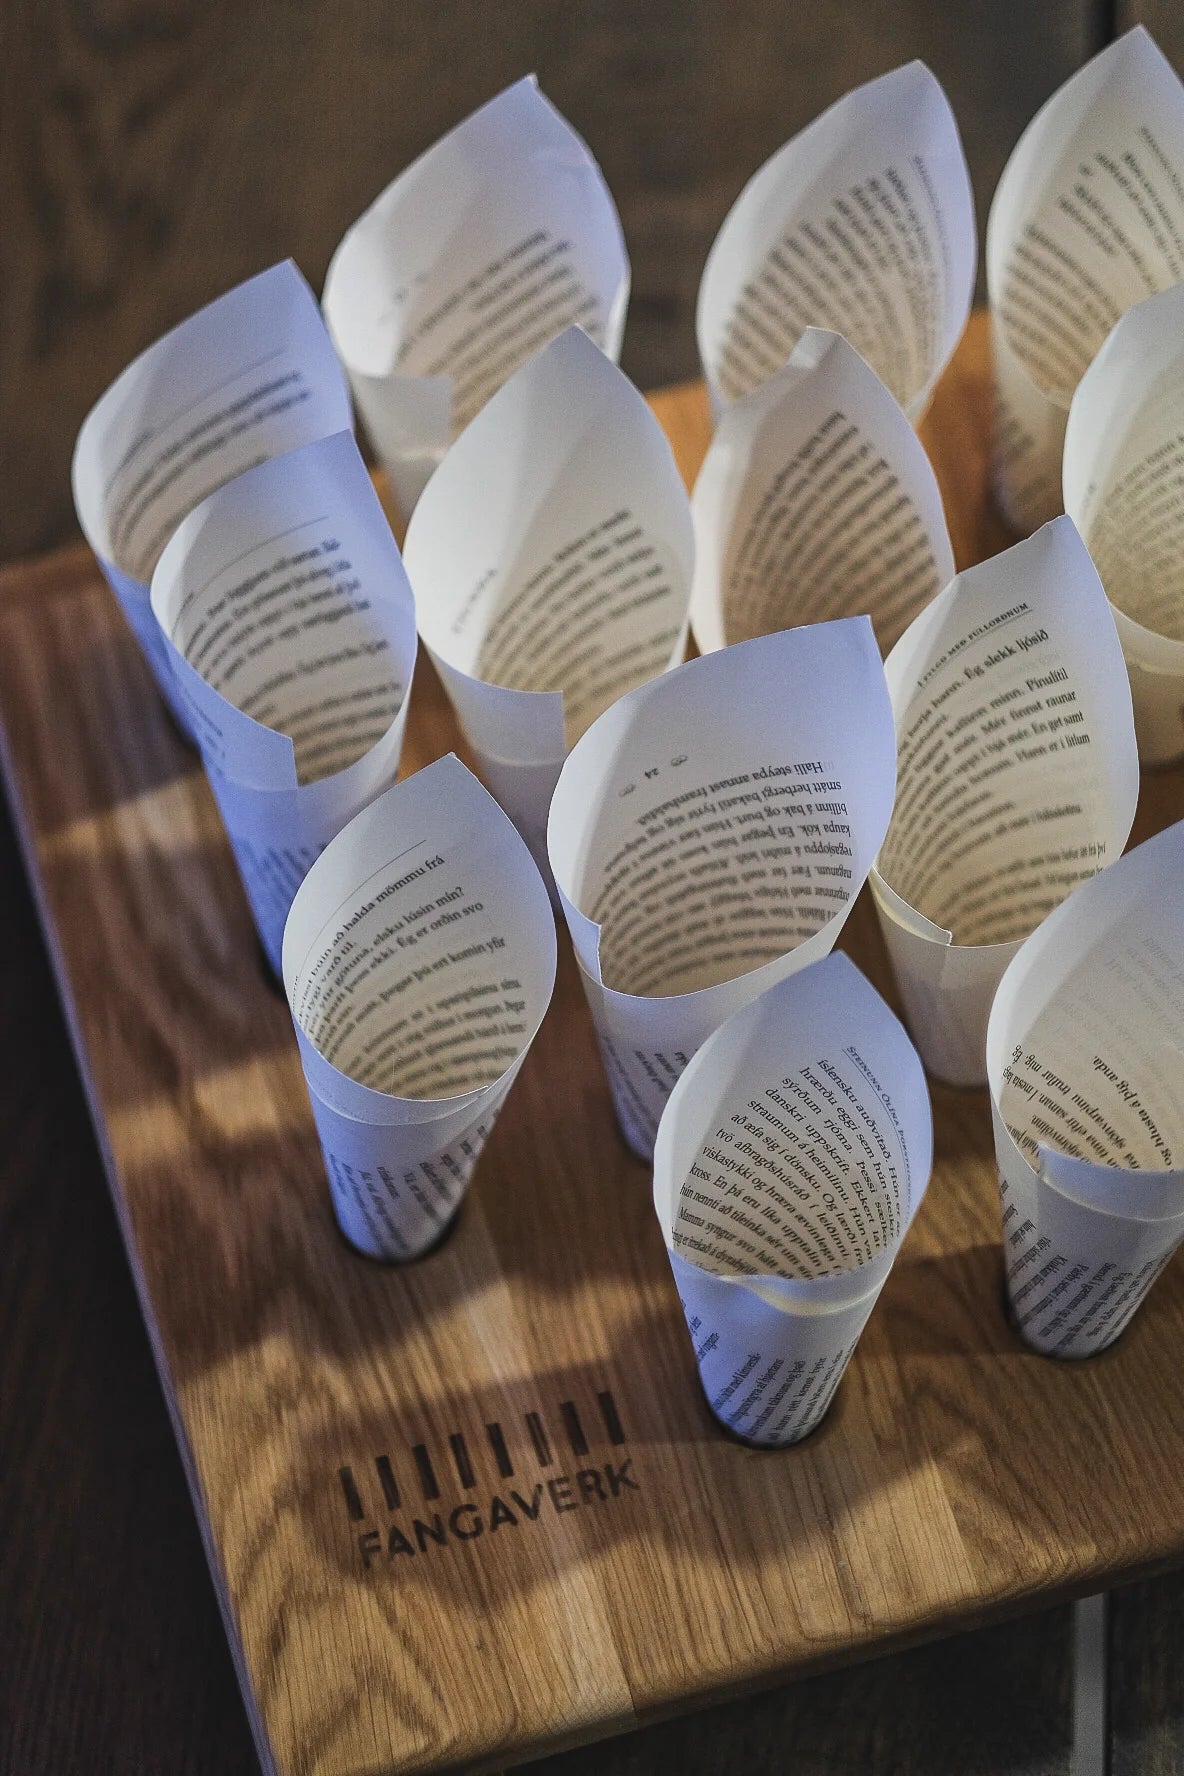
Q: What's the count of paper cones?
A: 13